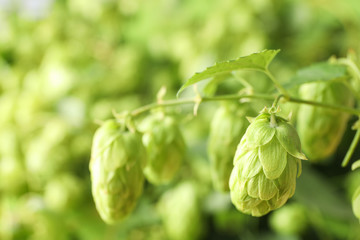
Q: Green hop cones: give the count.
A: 5